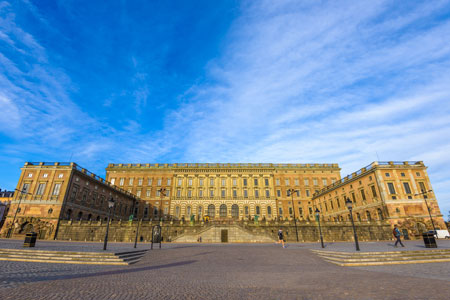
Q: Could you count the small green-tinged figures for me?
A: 4